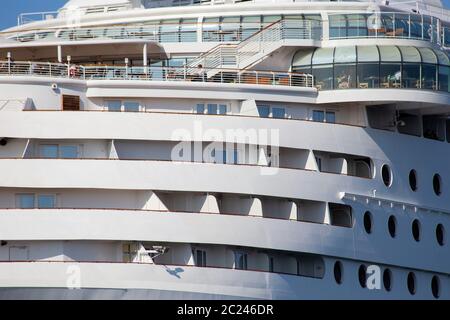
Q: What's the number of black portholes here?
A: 12